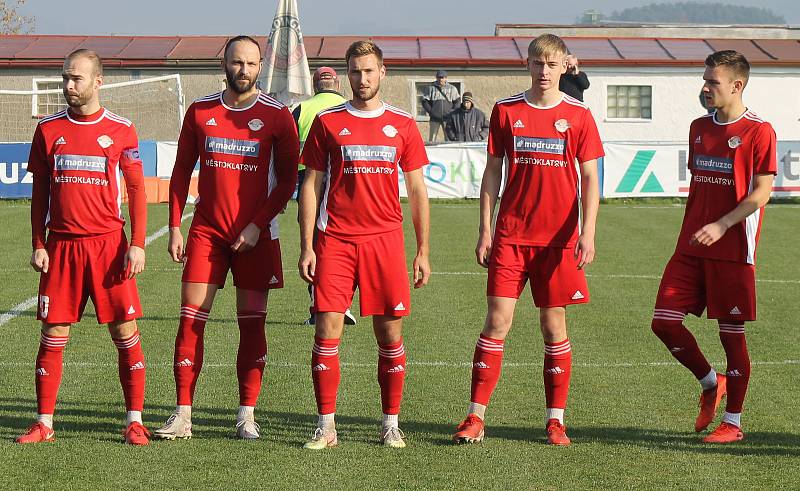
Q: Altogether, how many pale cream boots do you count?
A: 4